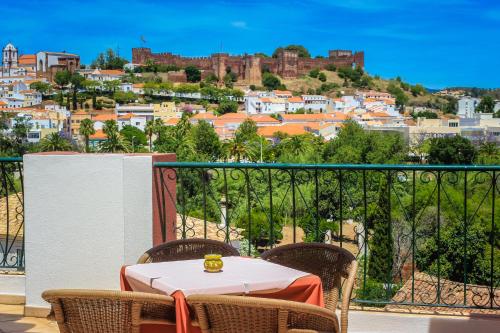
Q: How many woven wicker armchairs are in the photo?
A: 4